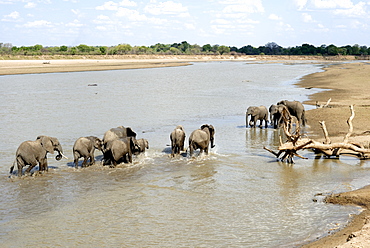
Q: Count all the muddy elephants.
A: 10